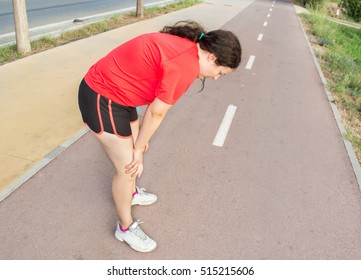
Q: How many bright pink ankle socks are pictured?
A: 2